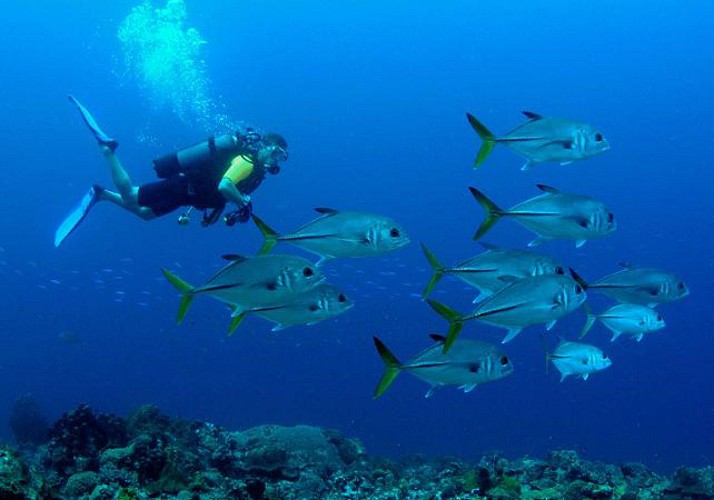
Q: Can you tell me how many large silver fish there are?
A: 11